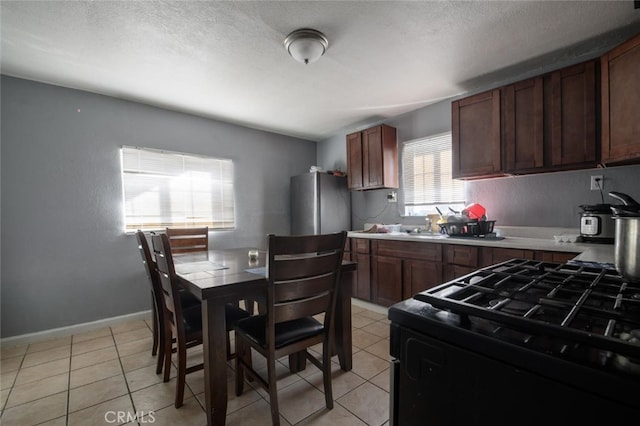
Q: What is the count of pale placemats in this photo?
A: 2